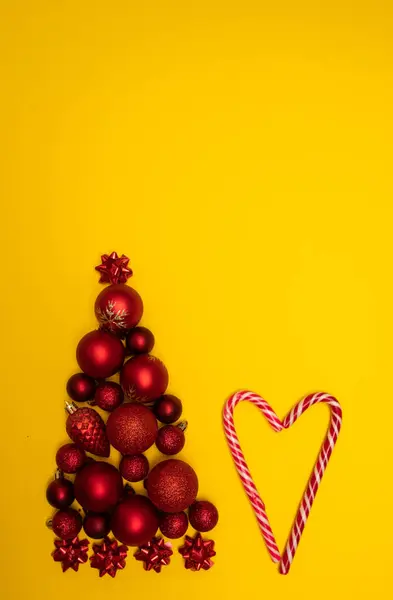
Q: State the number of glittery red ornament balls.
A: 9